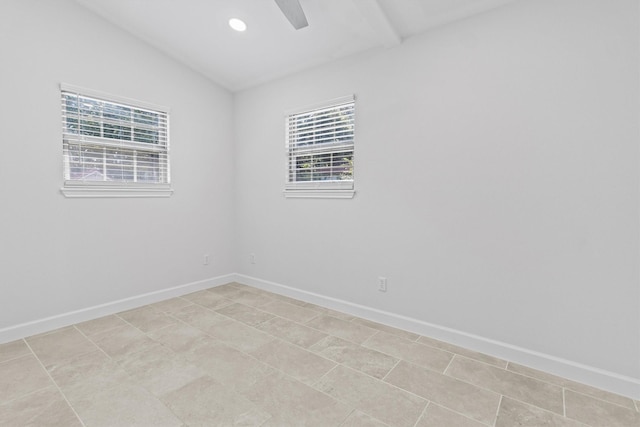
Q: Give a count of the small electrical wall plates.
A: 3